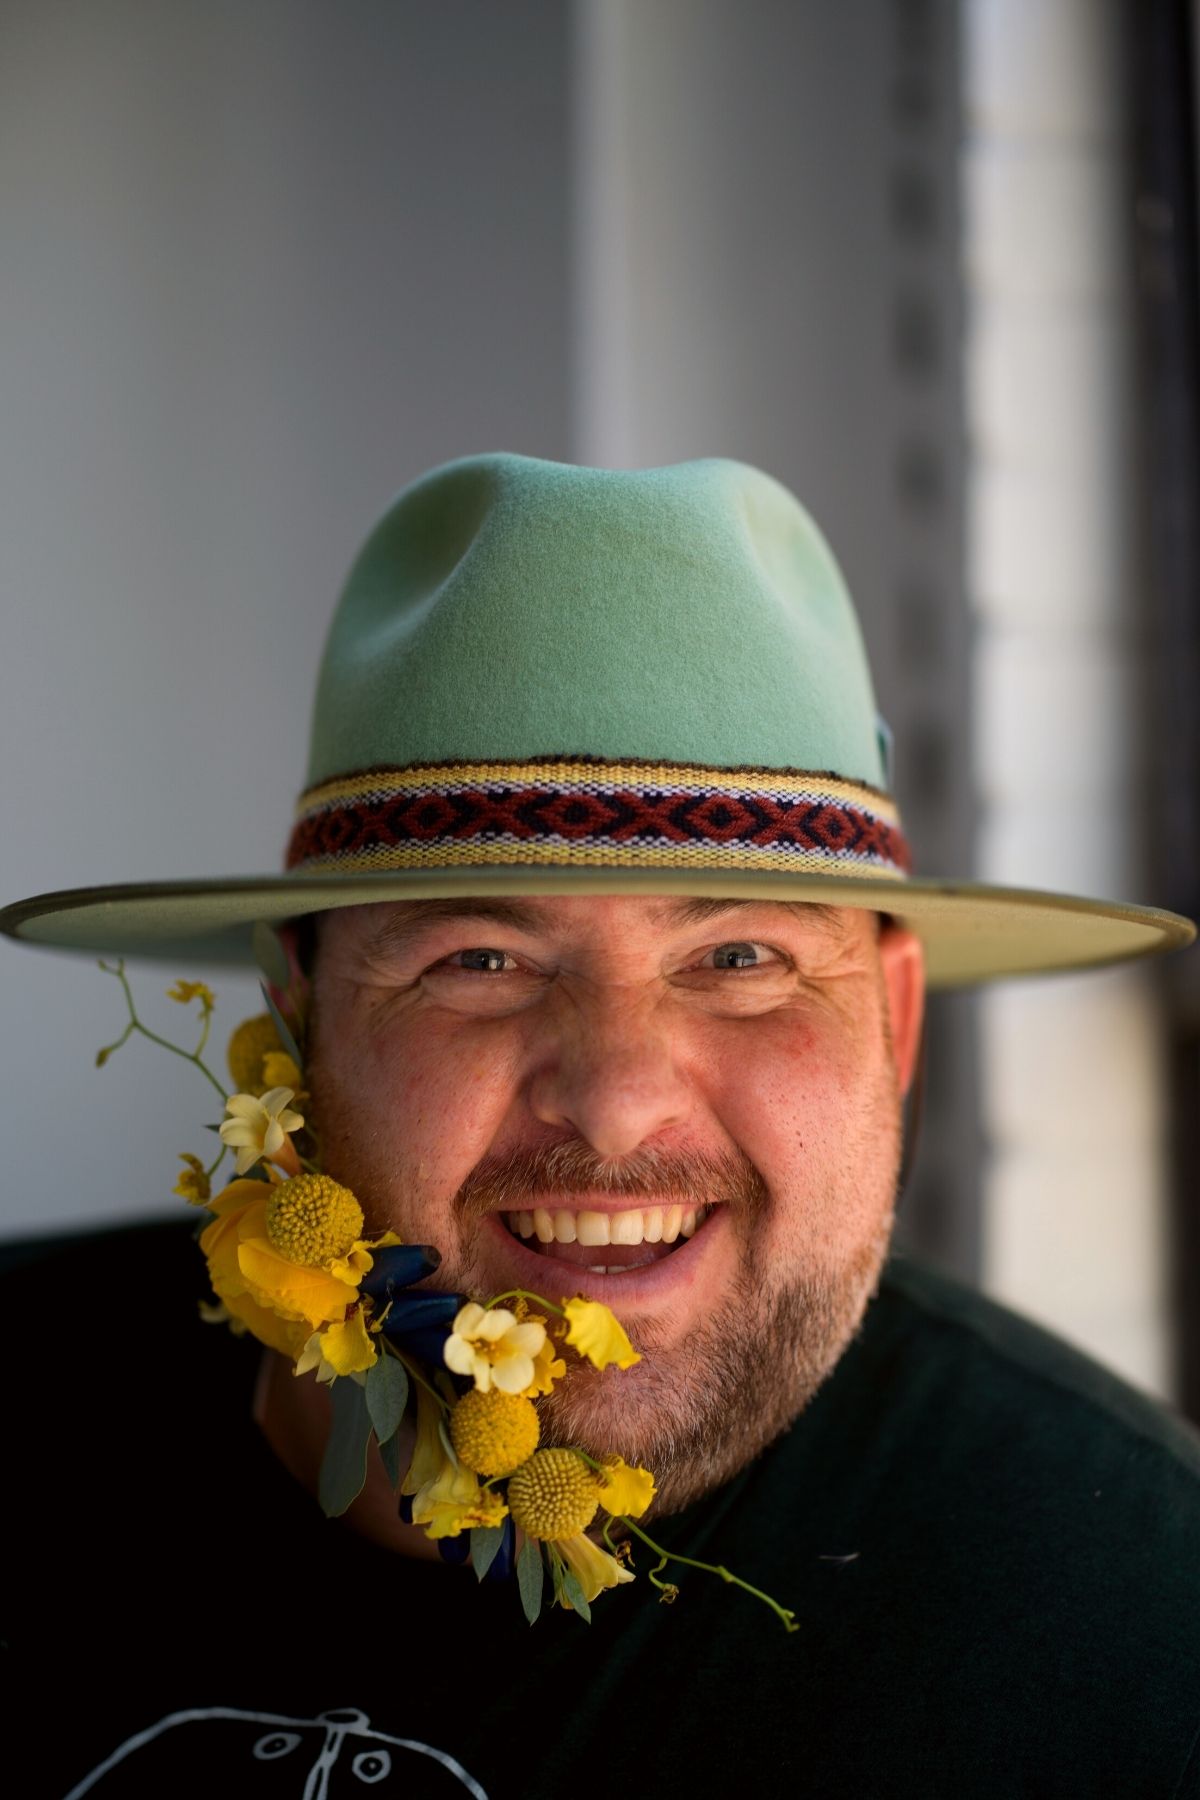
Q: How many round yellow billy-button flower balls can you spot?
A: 4